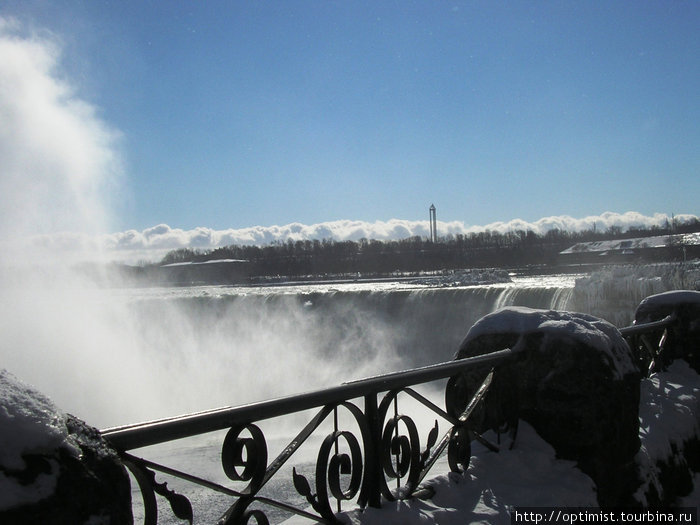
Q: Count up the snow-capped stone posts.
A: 3